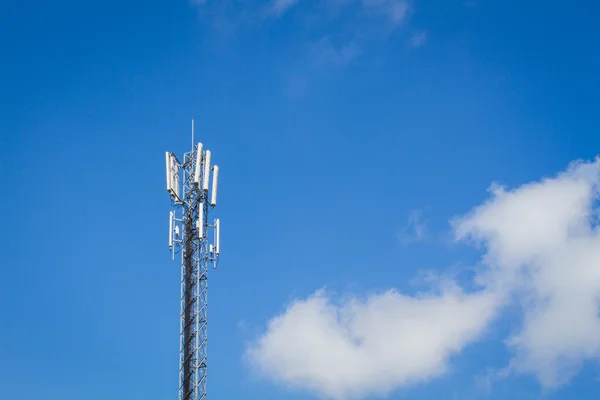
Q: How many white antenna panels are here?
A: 9